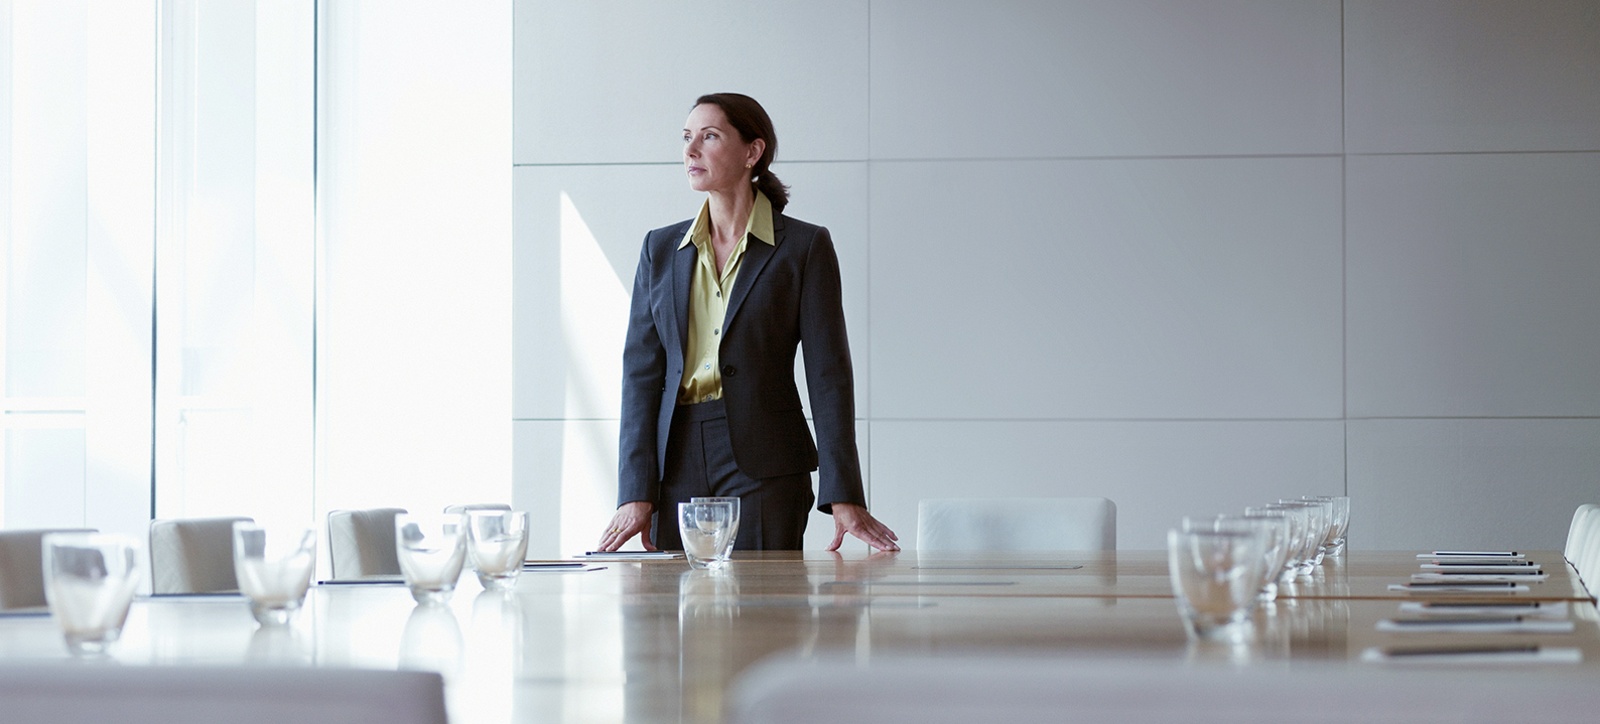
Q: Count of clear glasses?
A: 13